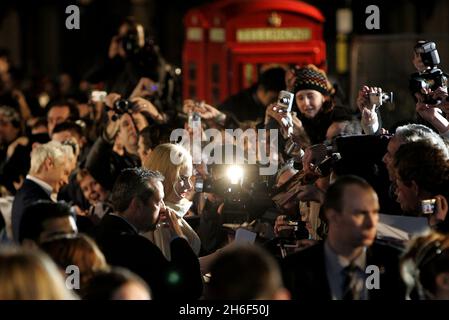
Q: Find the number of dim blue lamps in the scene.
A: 0